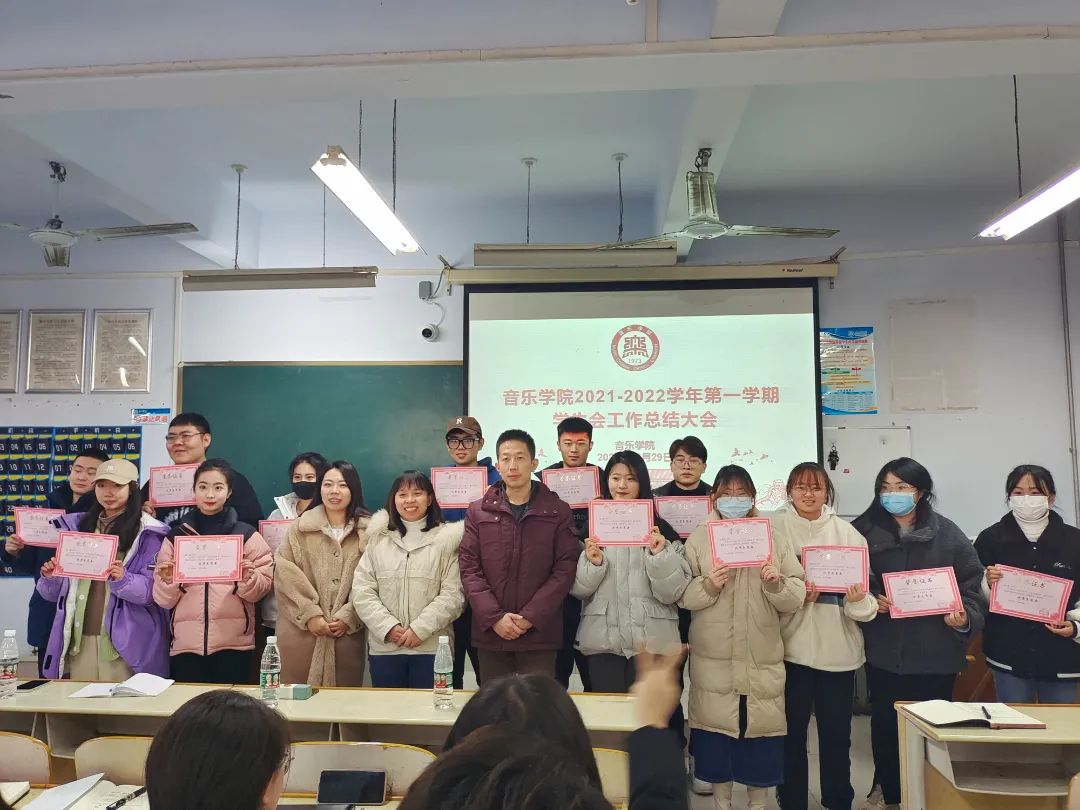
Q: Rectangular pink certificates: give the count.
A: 13